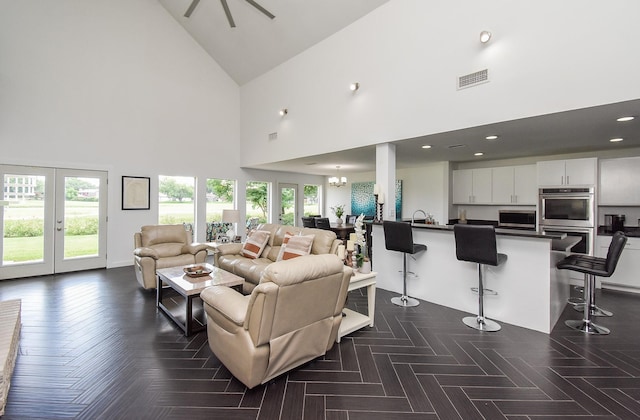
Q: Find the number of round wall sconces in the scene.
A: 3